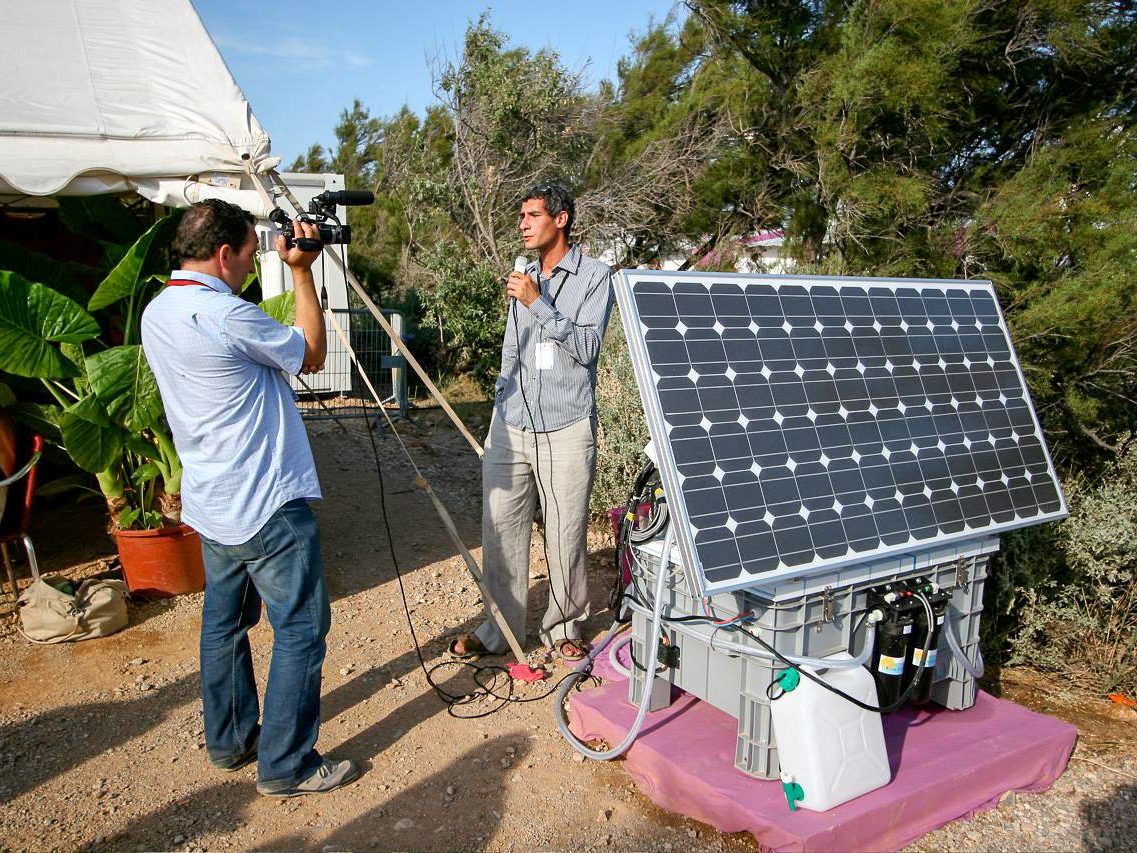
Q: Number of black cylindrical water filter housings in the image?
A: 2